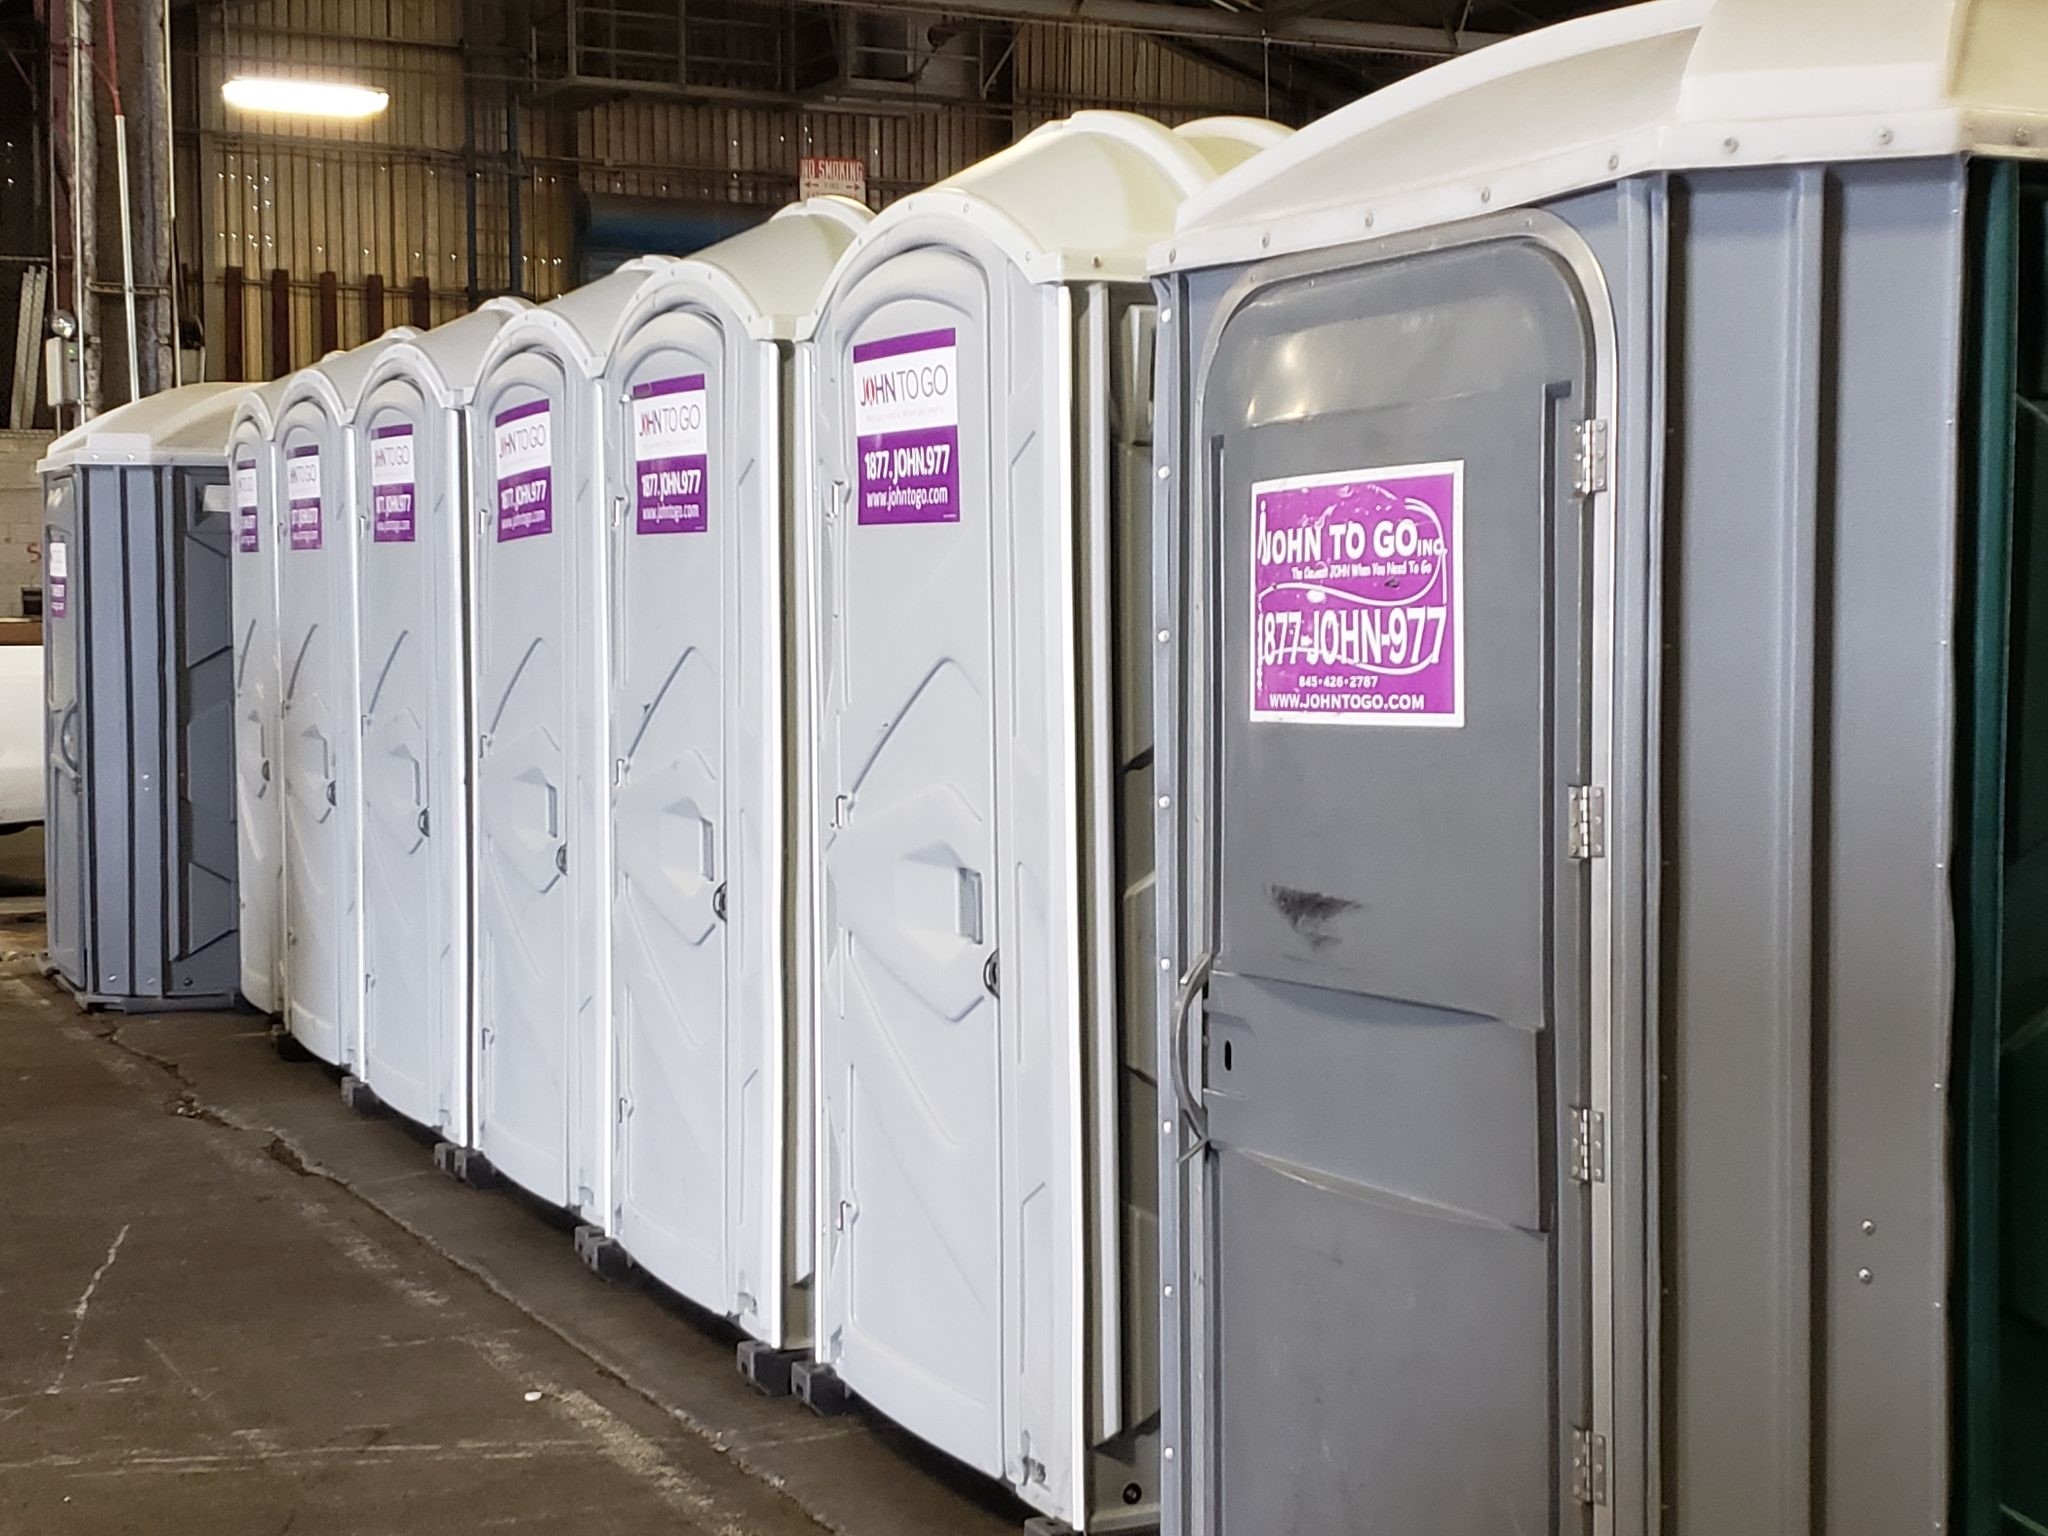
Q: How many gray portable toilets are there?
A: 2